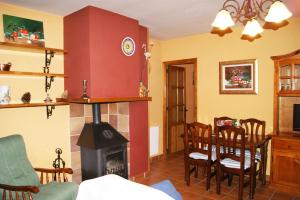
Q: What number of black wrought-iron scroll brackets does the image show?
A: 3